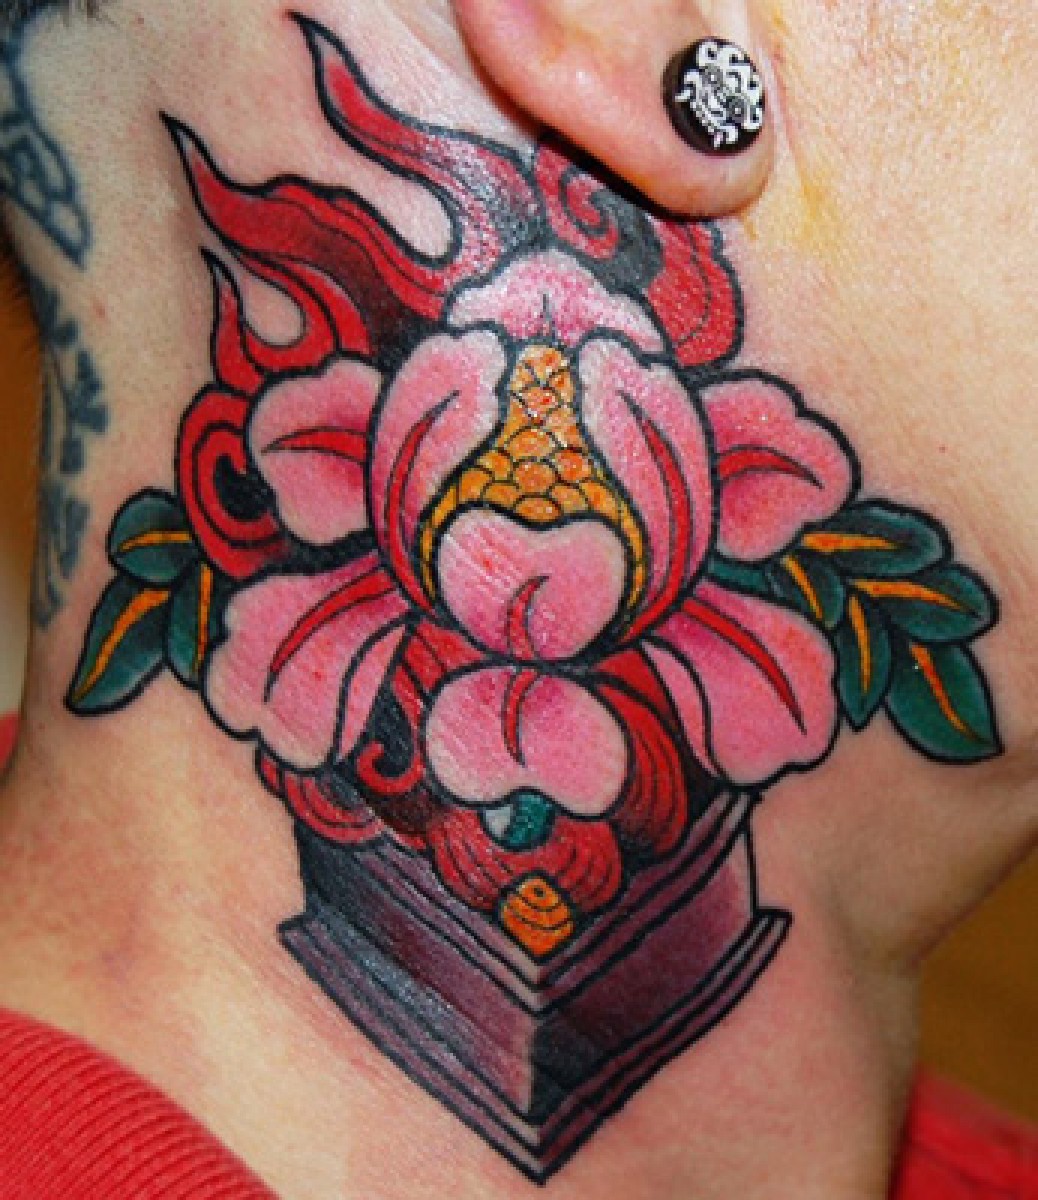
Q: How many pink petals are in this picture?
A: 9